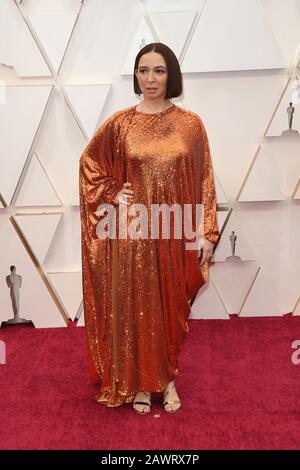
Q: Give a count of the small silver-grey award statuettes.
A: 3